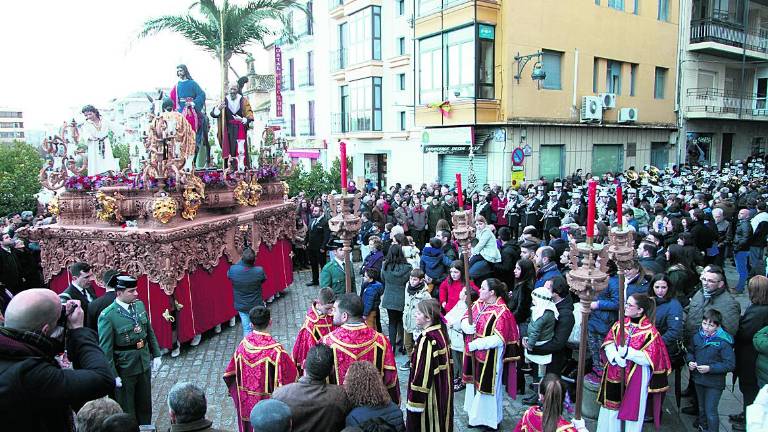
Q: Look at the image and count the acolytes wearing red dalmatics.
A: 6